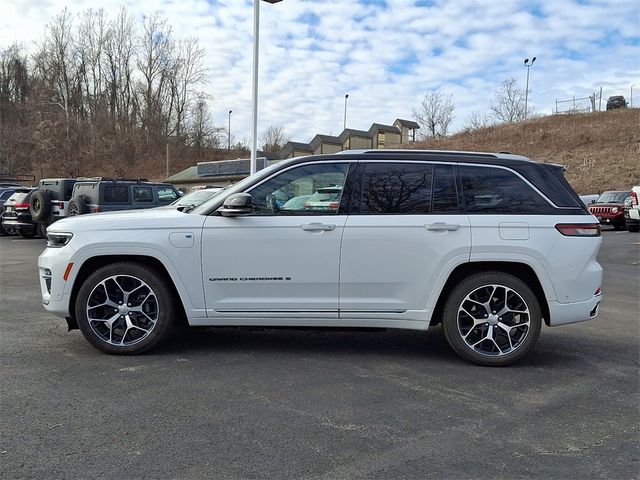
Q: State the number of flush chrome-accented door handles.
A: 2